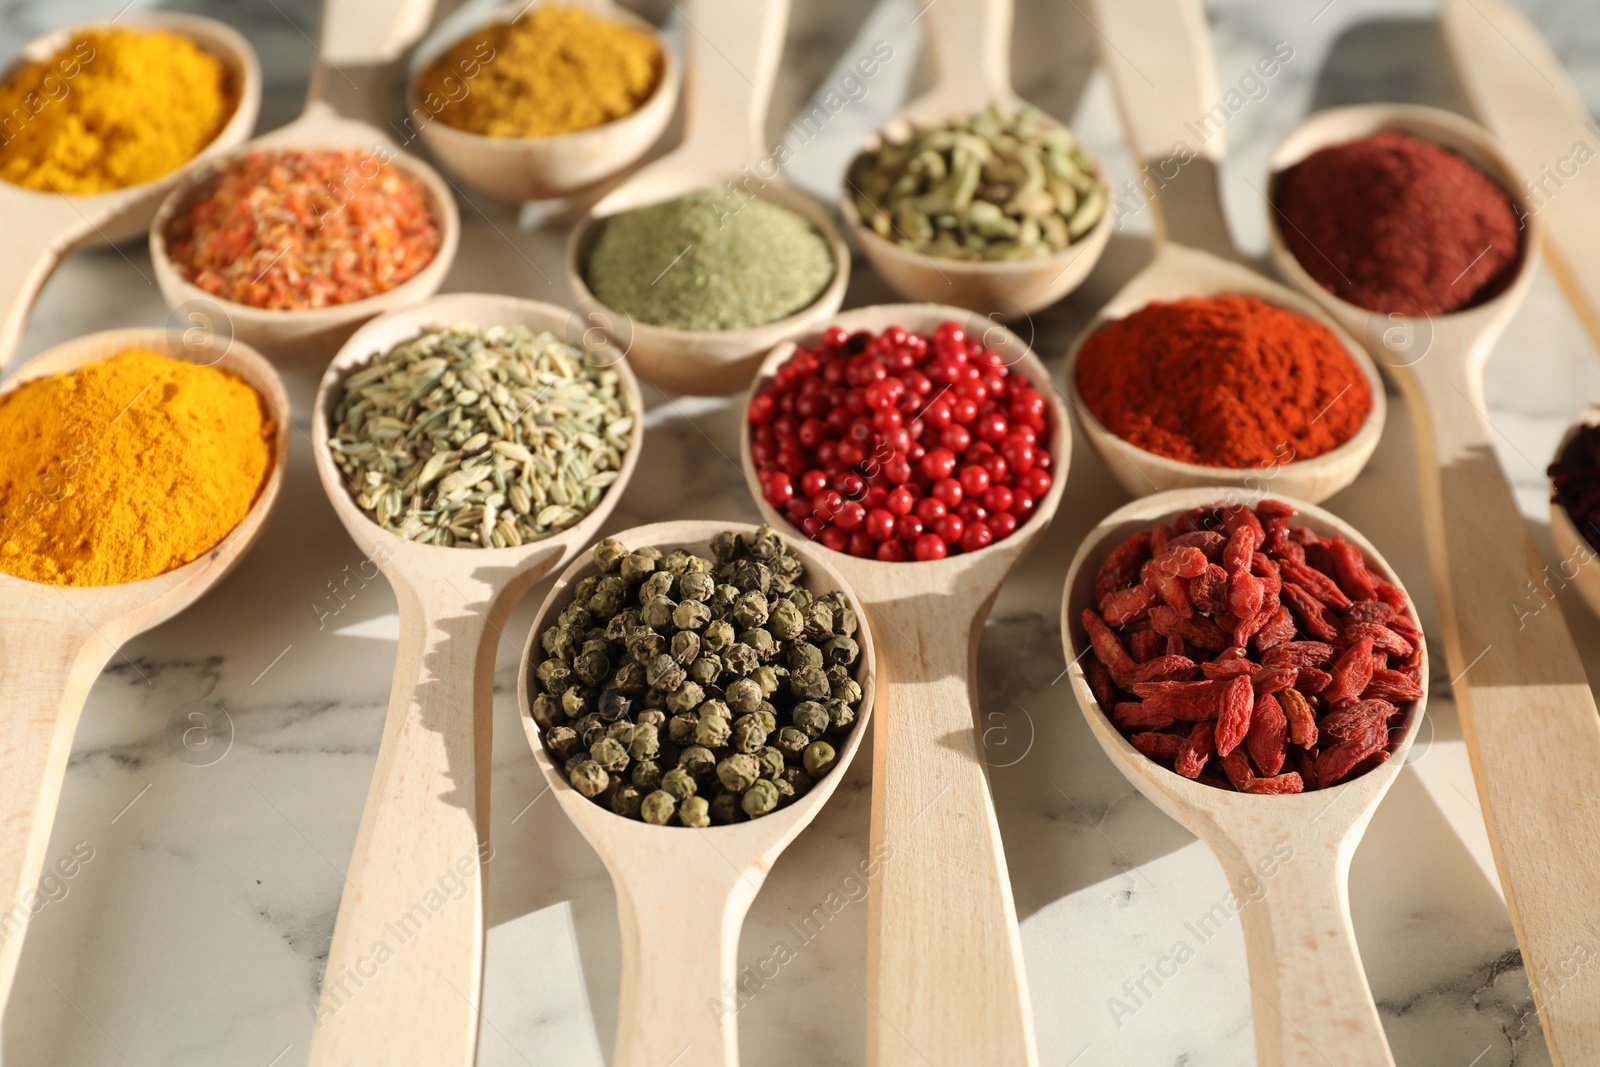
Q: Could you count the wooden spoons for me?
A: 13